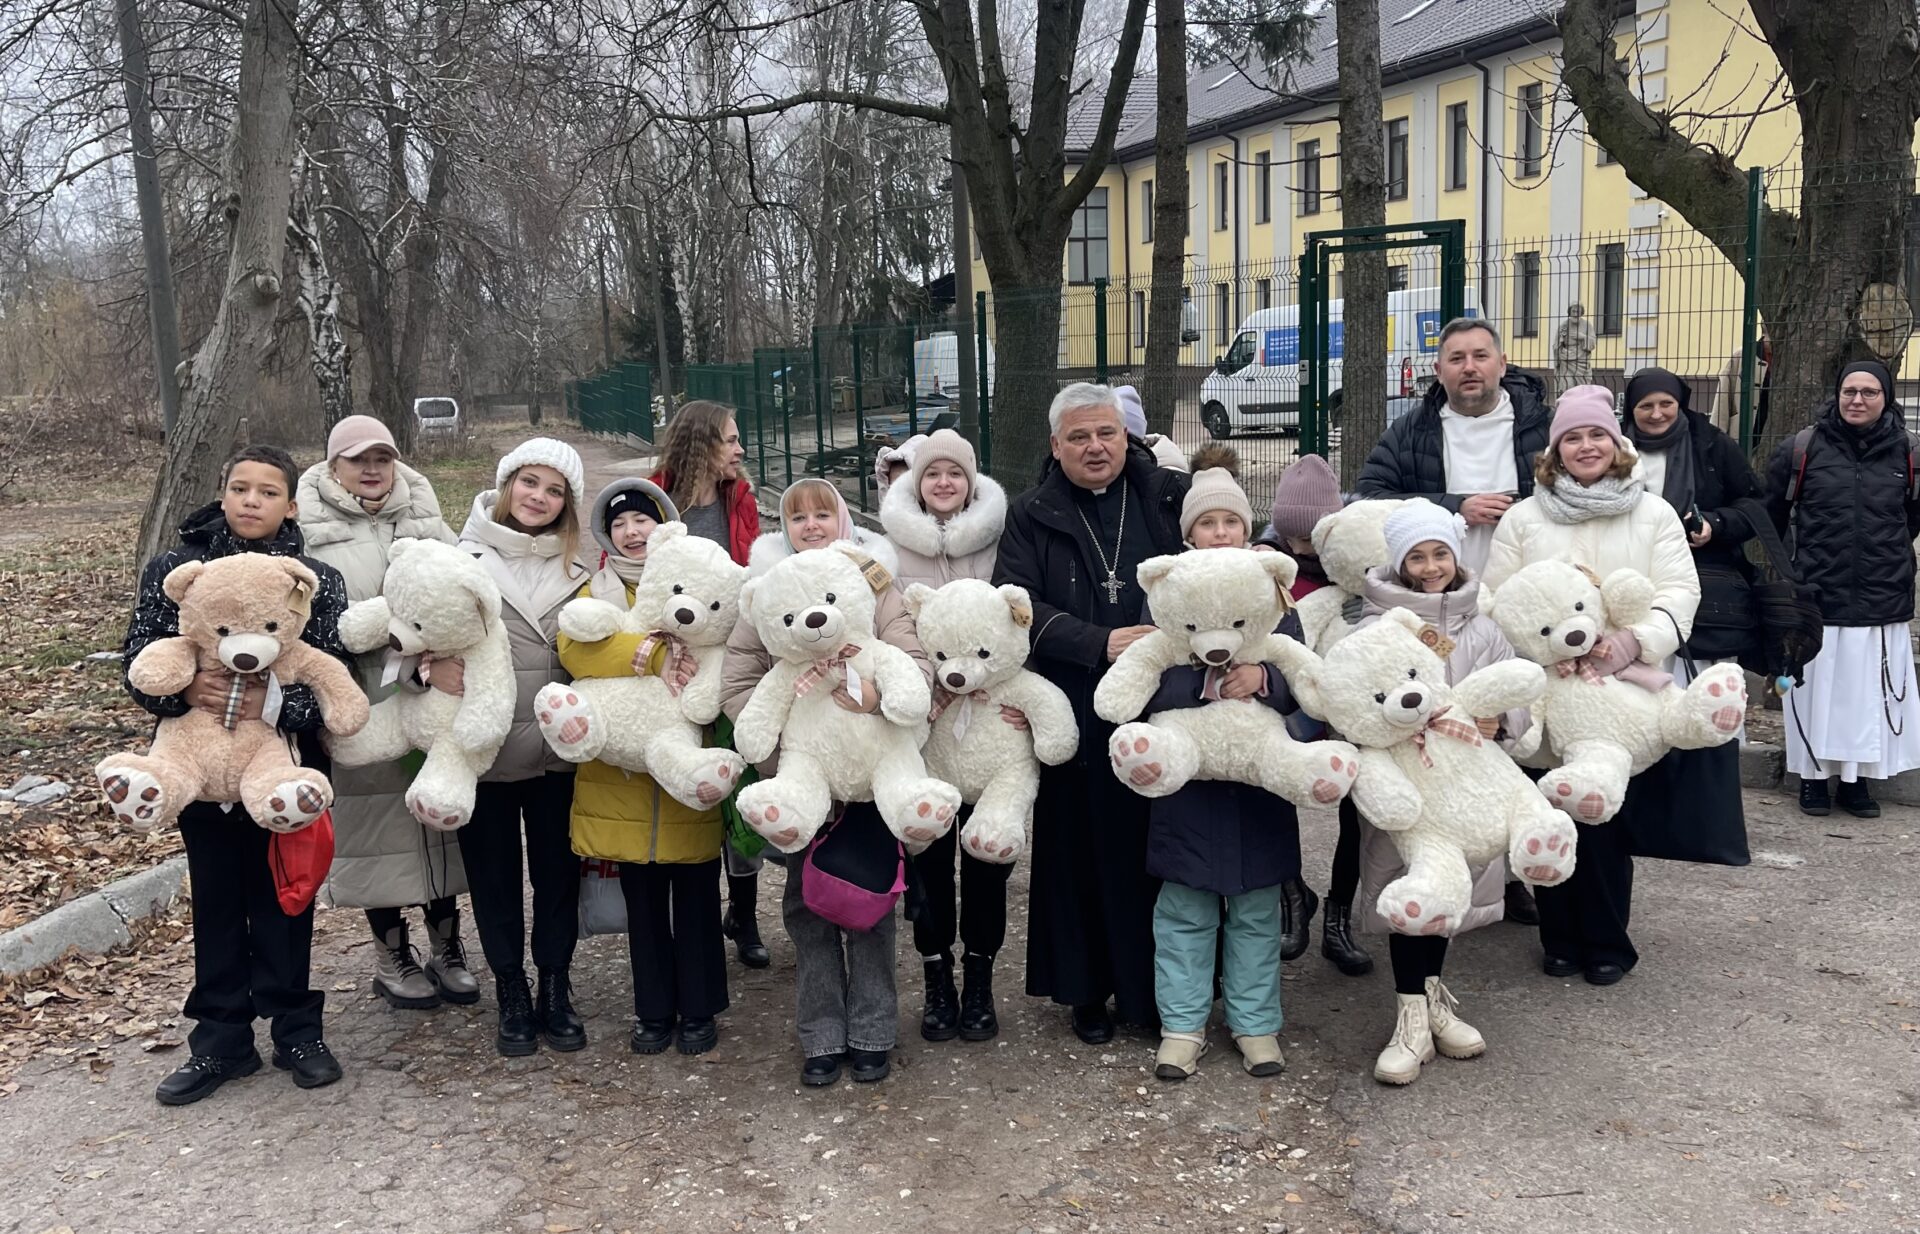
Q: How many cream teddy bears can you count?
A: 8